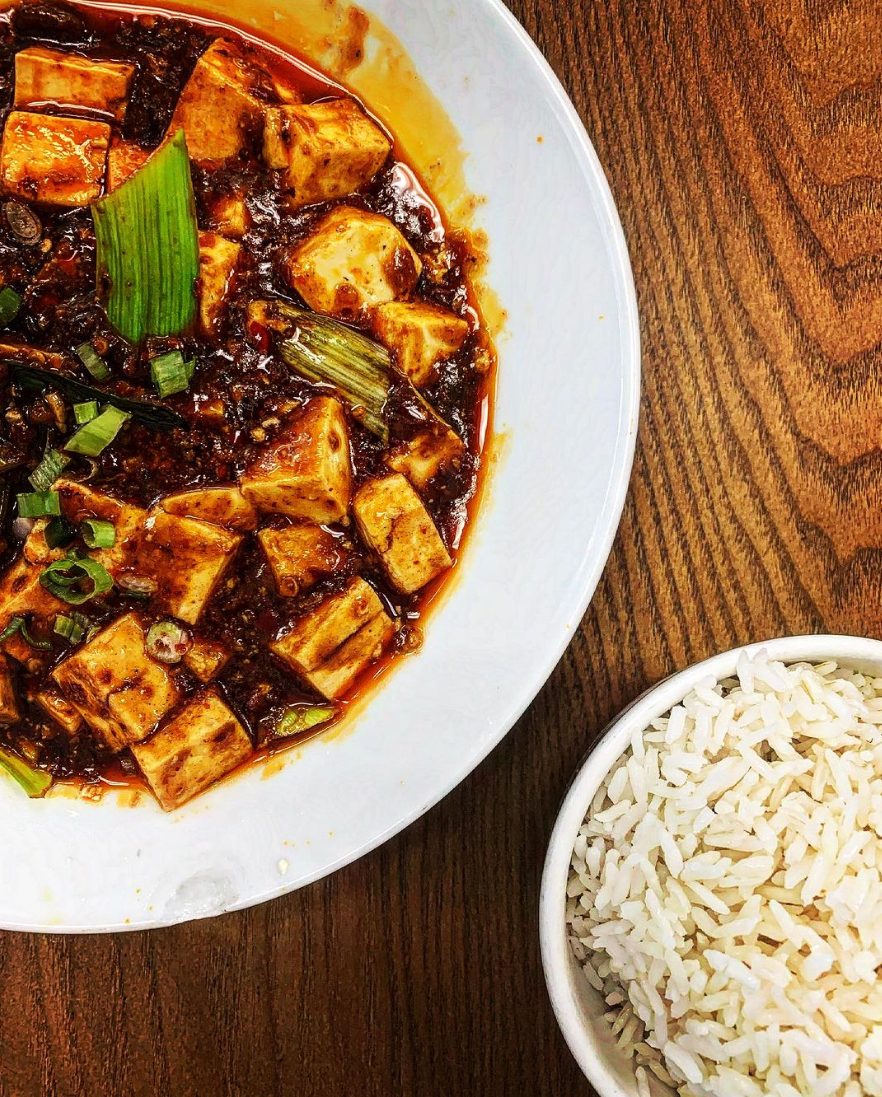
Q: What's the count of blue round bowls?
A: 0